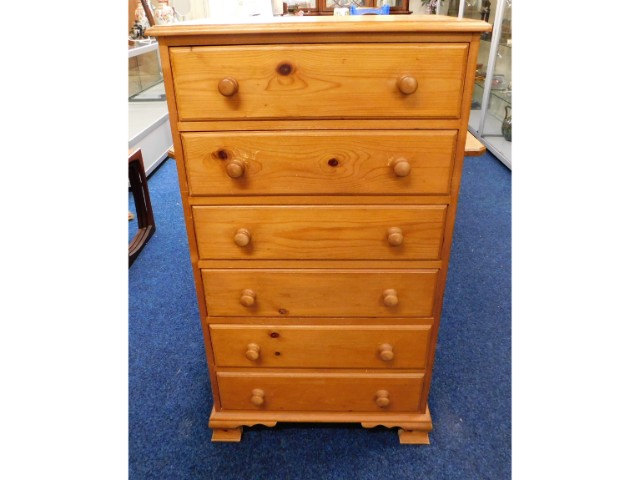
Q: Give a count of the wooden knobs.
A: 12